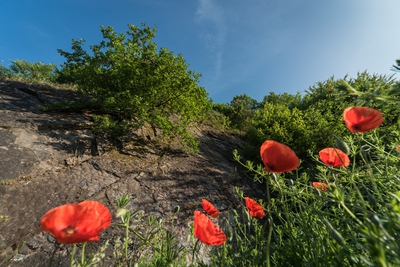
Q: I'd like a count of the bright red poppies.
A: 8